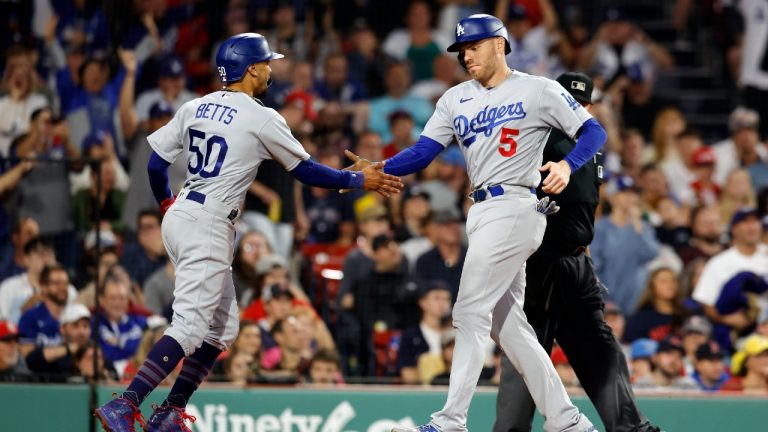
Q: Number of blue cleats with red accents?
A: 2